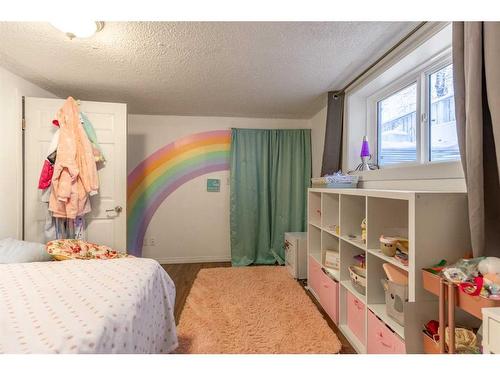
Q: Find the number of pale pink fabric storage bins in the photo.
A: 4